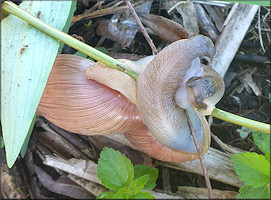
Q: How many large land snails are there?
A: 2